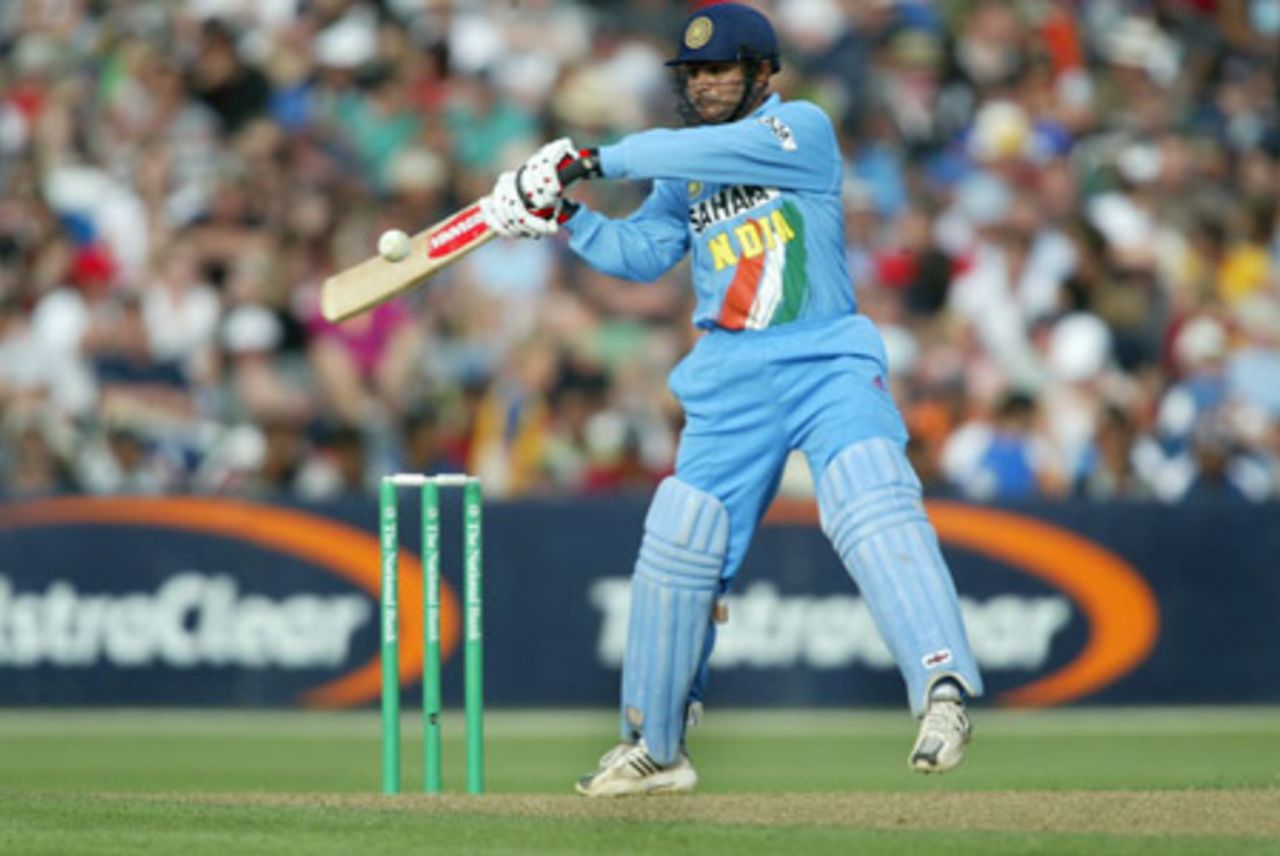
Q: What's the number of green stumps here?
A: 3